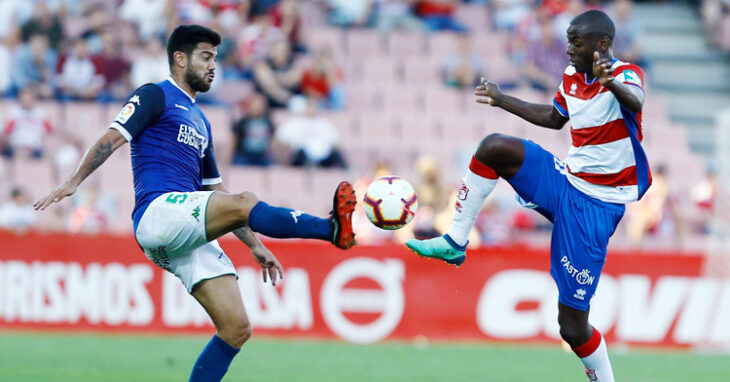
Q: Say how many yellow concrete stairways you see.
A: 0